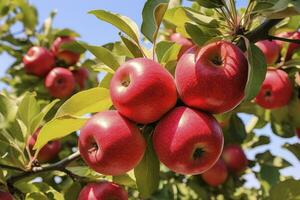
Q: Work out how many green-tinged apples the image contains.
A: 0